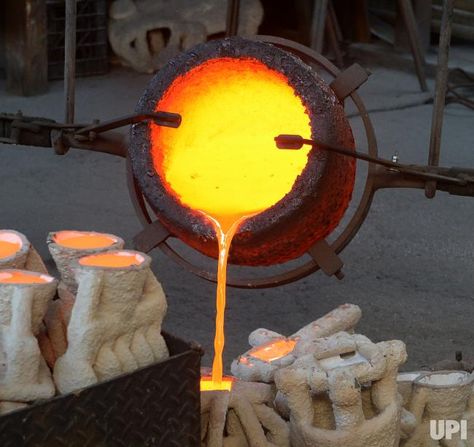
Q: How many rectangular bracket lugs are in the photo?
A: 3